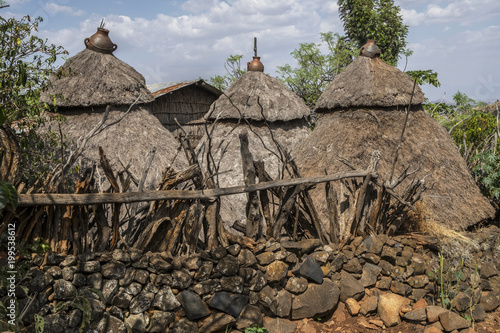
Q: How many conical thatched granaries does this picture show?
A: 3